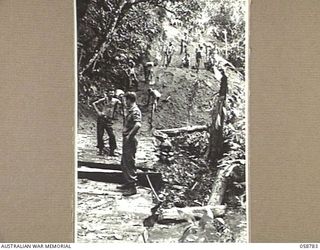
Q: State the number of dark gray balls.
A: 0